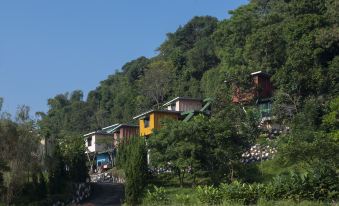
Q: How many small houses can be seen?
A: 5